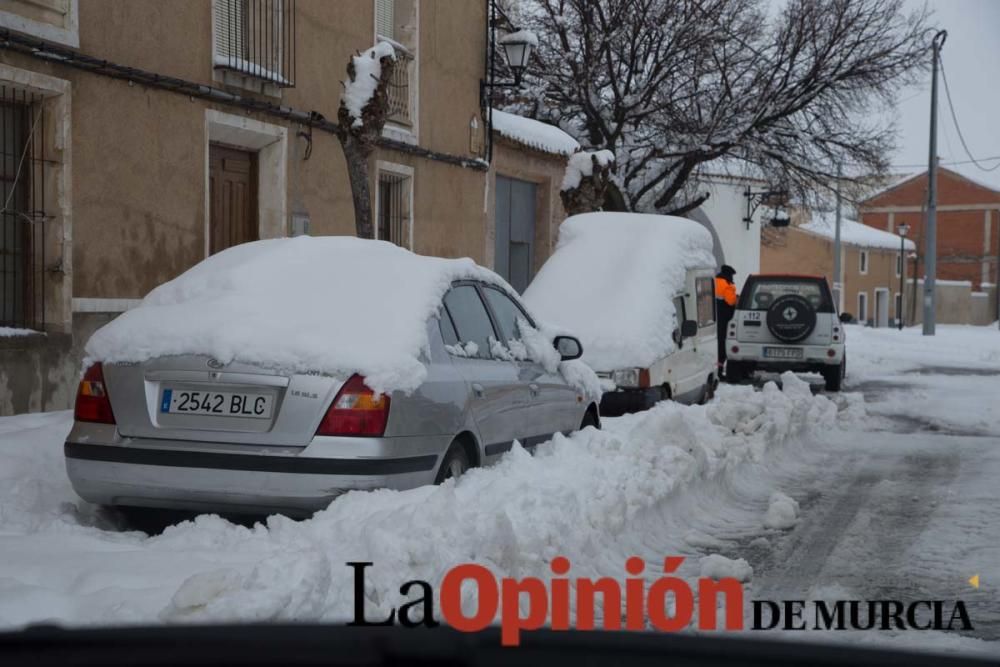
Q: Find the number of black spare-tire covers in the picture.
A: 1